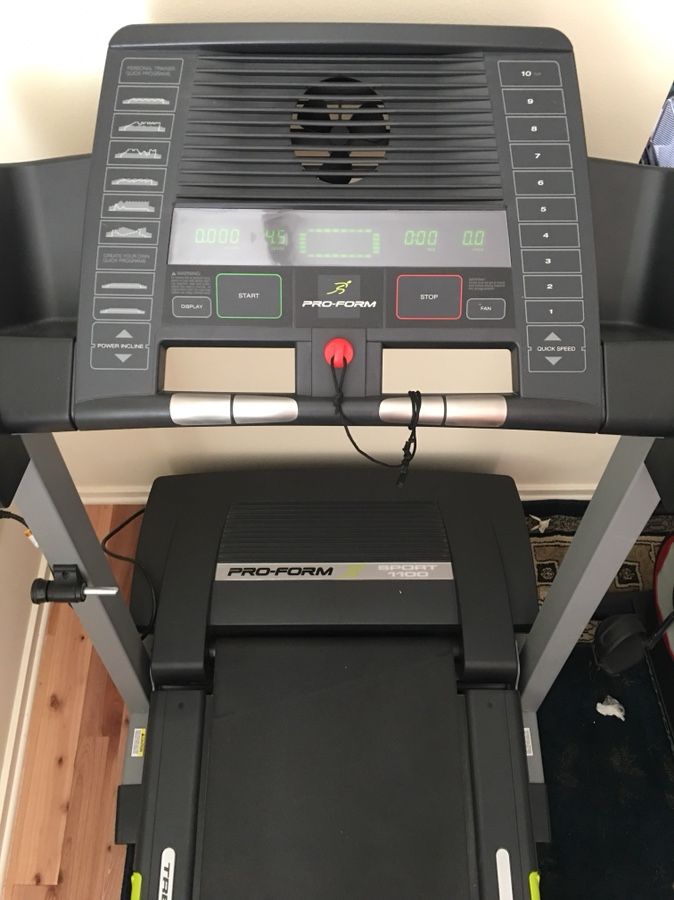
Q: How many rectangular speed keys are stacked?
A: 10